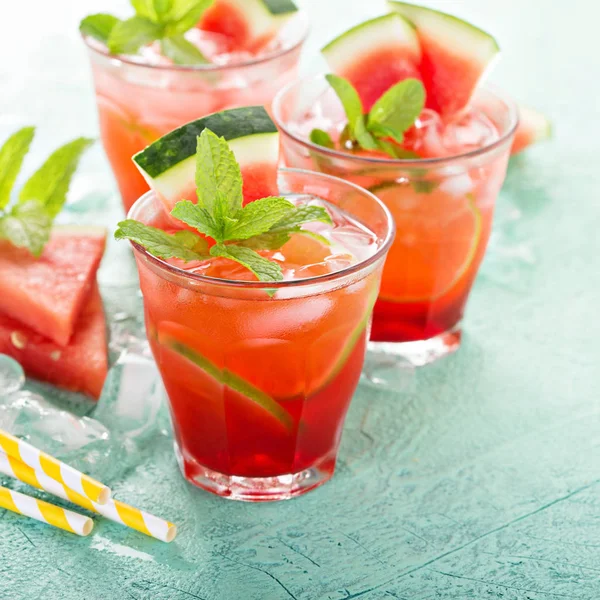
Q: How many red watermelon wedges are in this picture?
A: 7